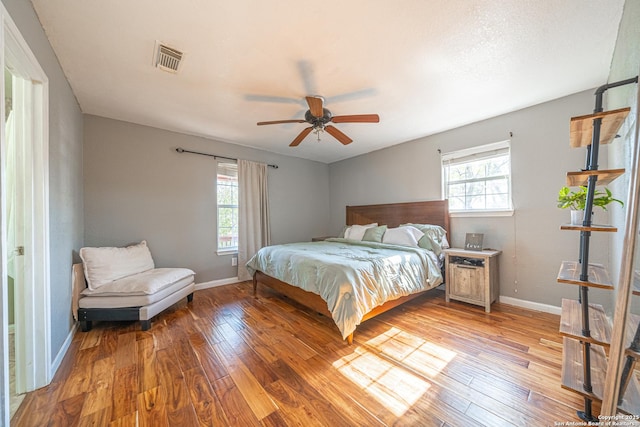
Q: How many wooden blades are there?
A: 5